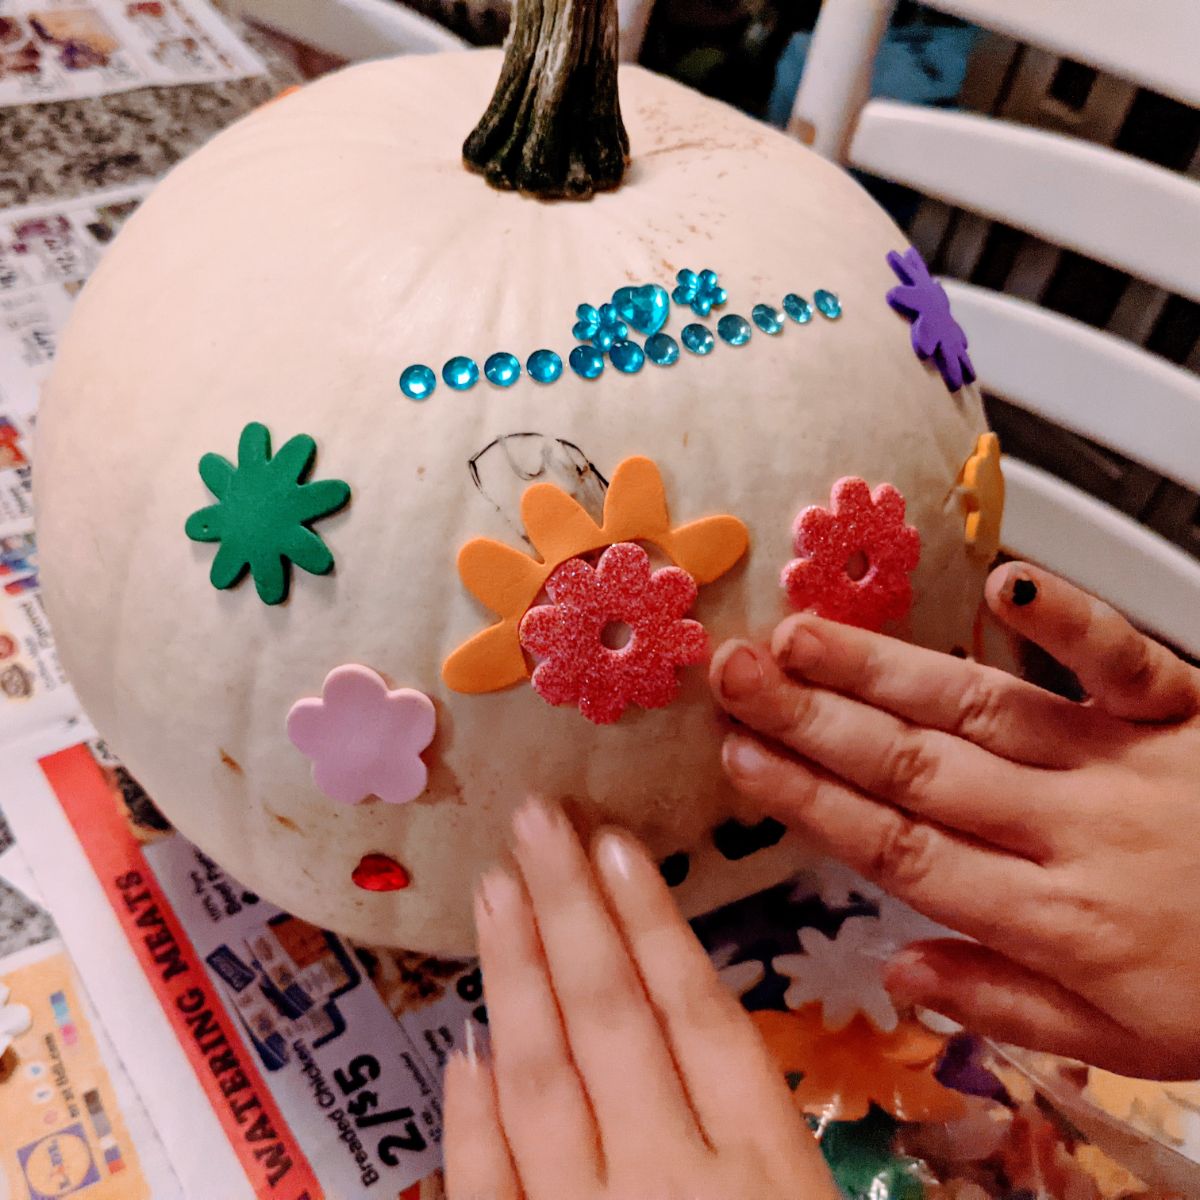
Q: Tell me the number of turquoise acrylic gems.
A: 15